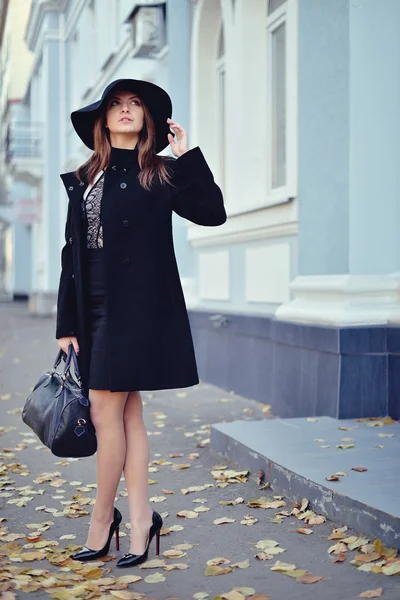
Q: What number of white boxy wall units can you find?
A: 1